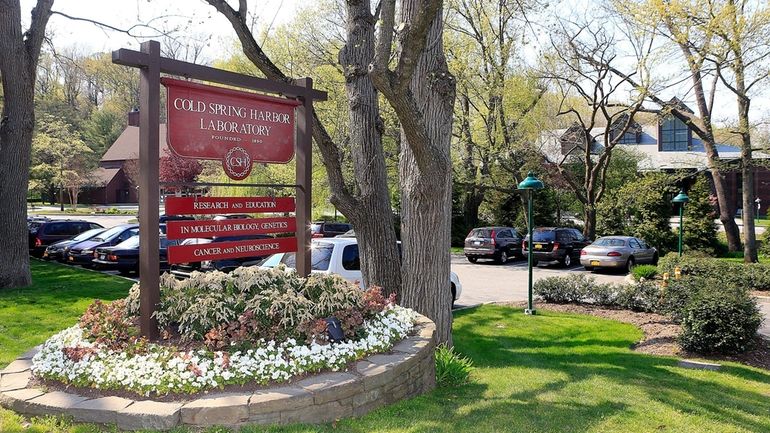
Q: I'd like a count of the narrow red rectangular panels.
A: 3